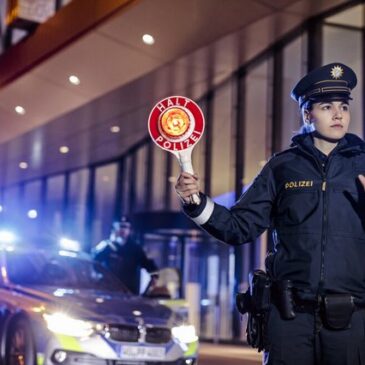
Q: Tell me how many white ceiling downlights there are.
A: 6